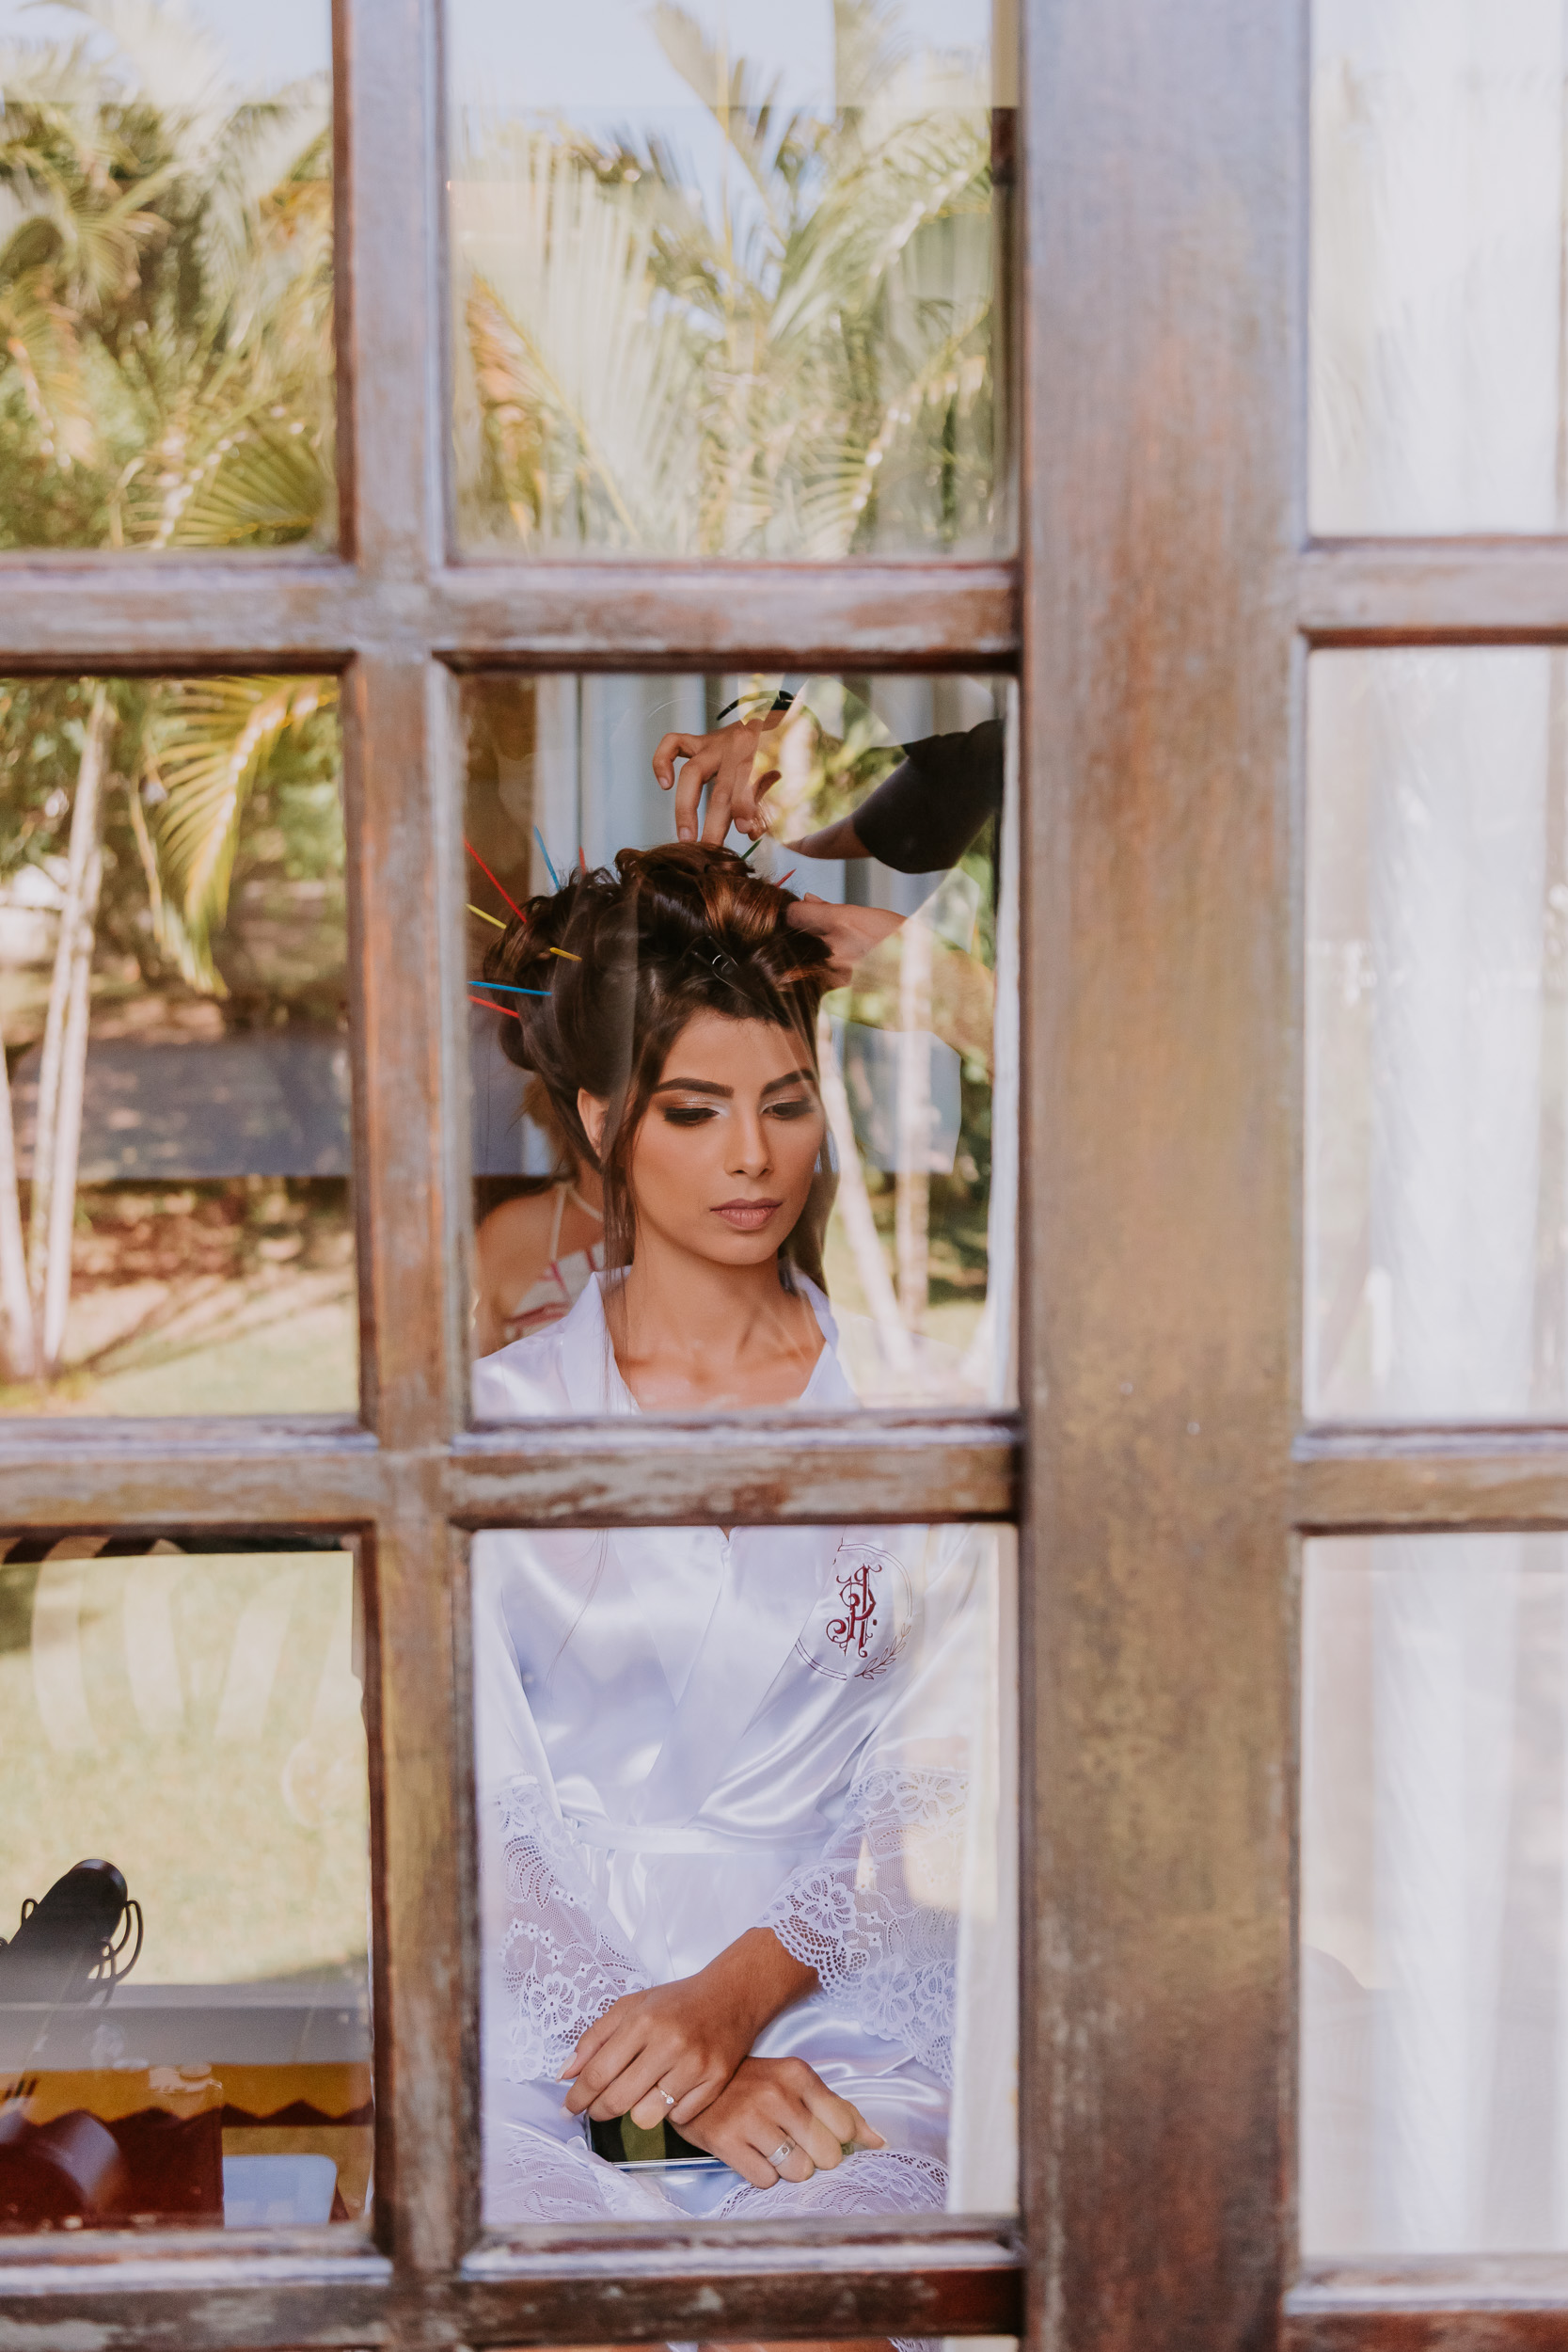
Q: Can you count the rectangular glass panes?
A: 9